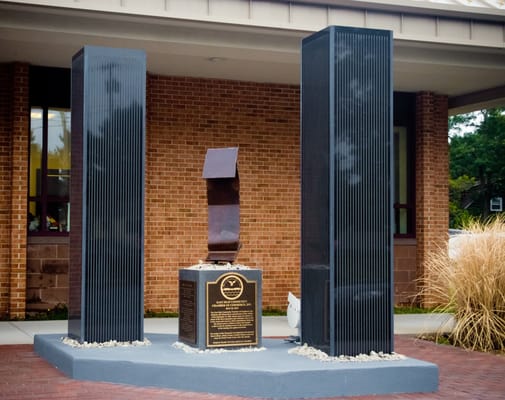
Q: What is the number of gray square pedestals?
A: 1